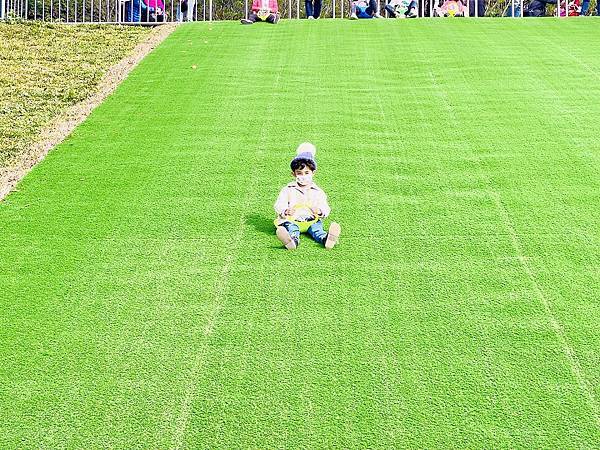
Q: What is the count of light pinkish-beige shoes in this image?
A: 2